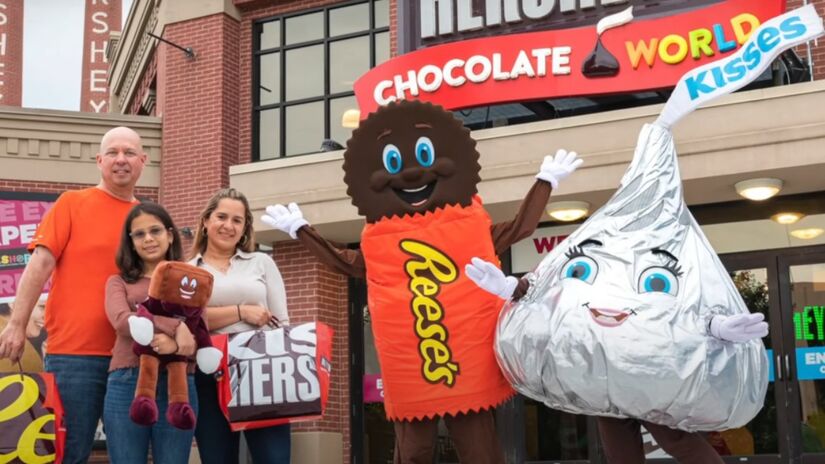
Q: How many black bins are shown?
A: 0